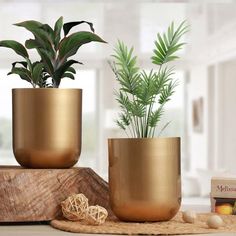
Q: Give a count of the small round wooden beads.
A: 2